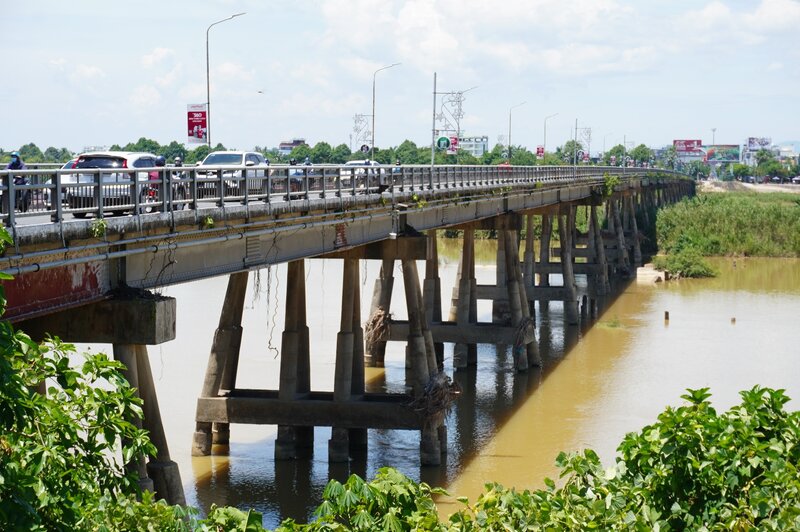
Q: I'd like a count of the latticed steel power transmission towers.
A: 0